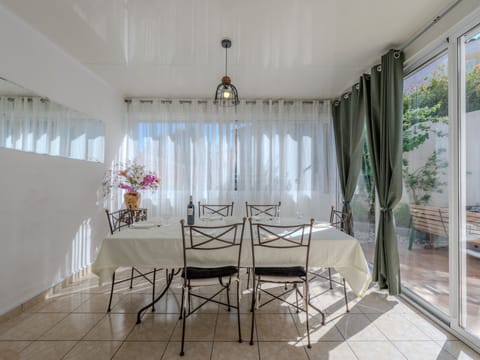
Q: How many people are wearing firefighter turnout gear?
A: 0